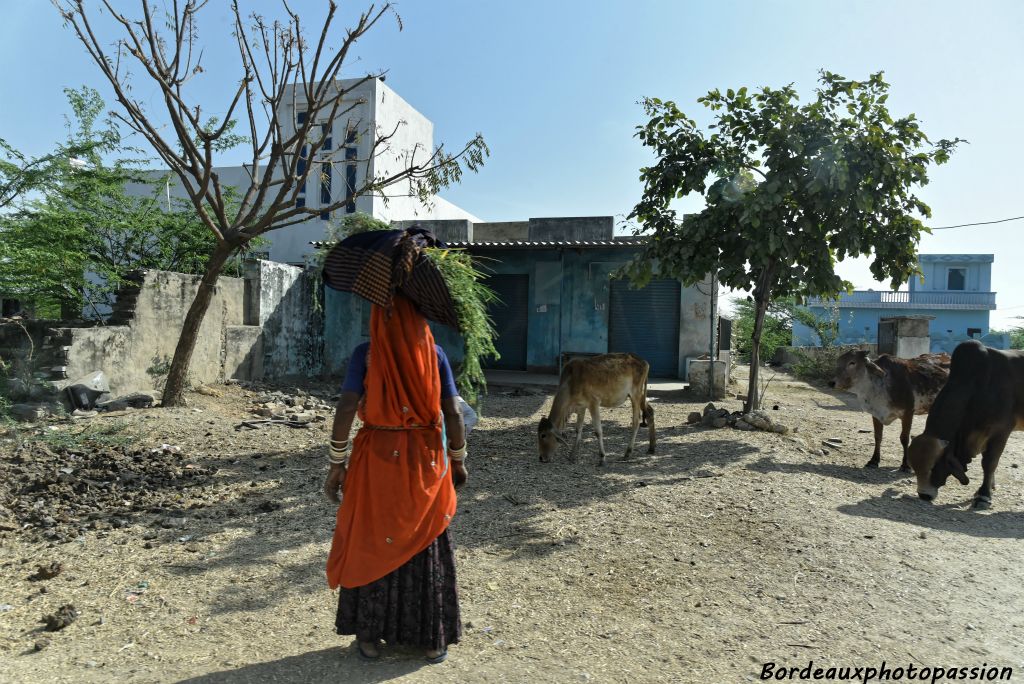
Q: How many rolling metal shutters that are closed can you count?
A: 2